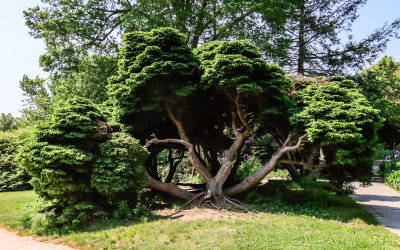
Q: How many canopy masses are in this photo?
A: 4